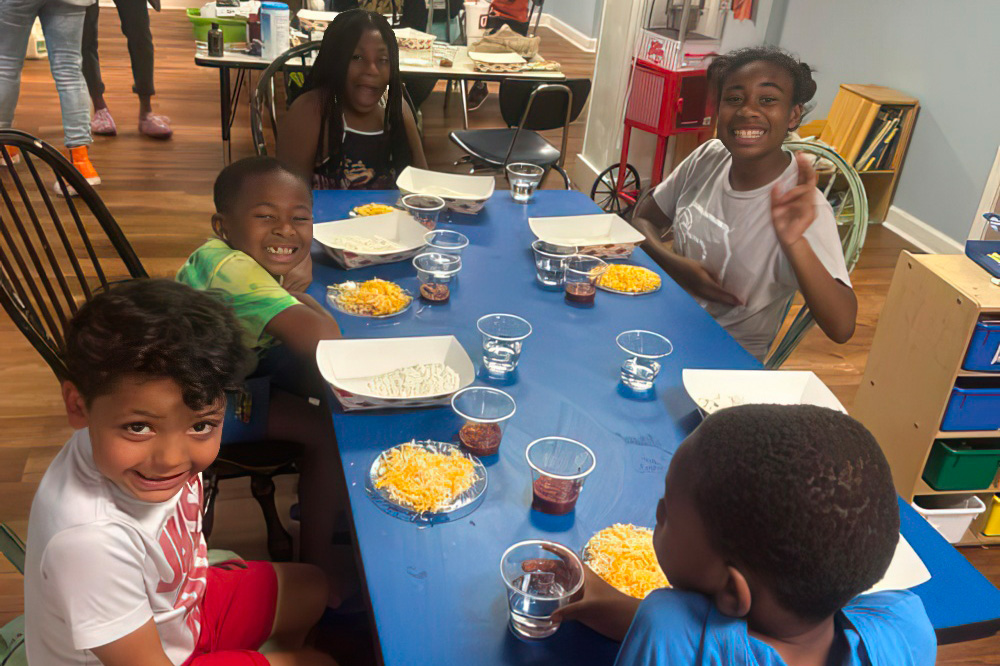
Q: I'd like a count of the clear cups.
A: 11